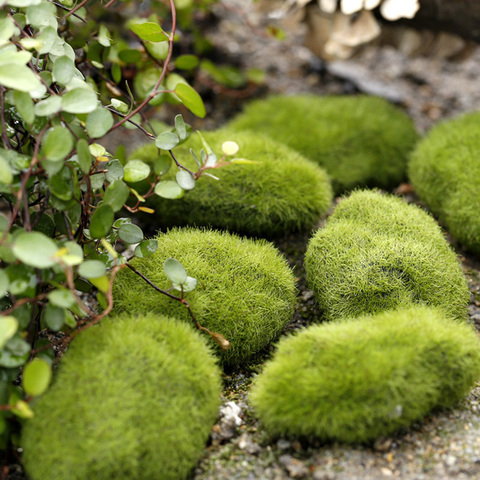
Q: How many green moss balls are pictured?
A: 7